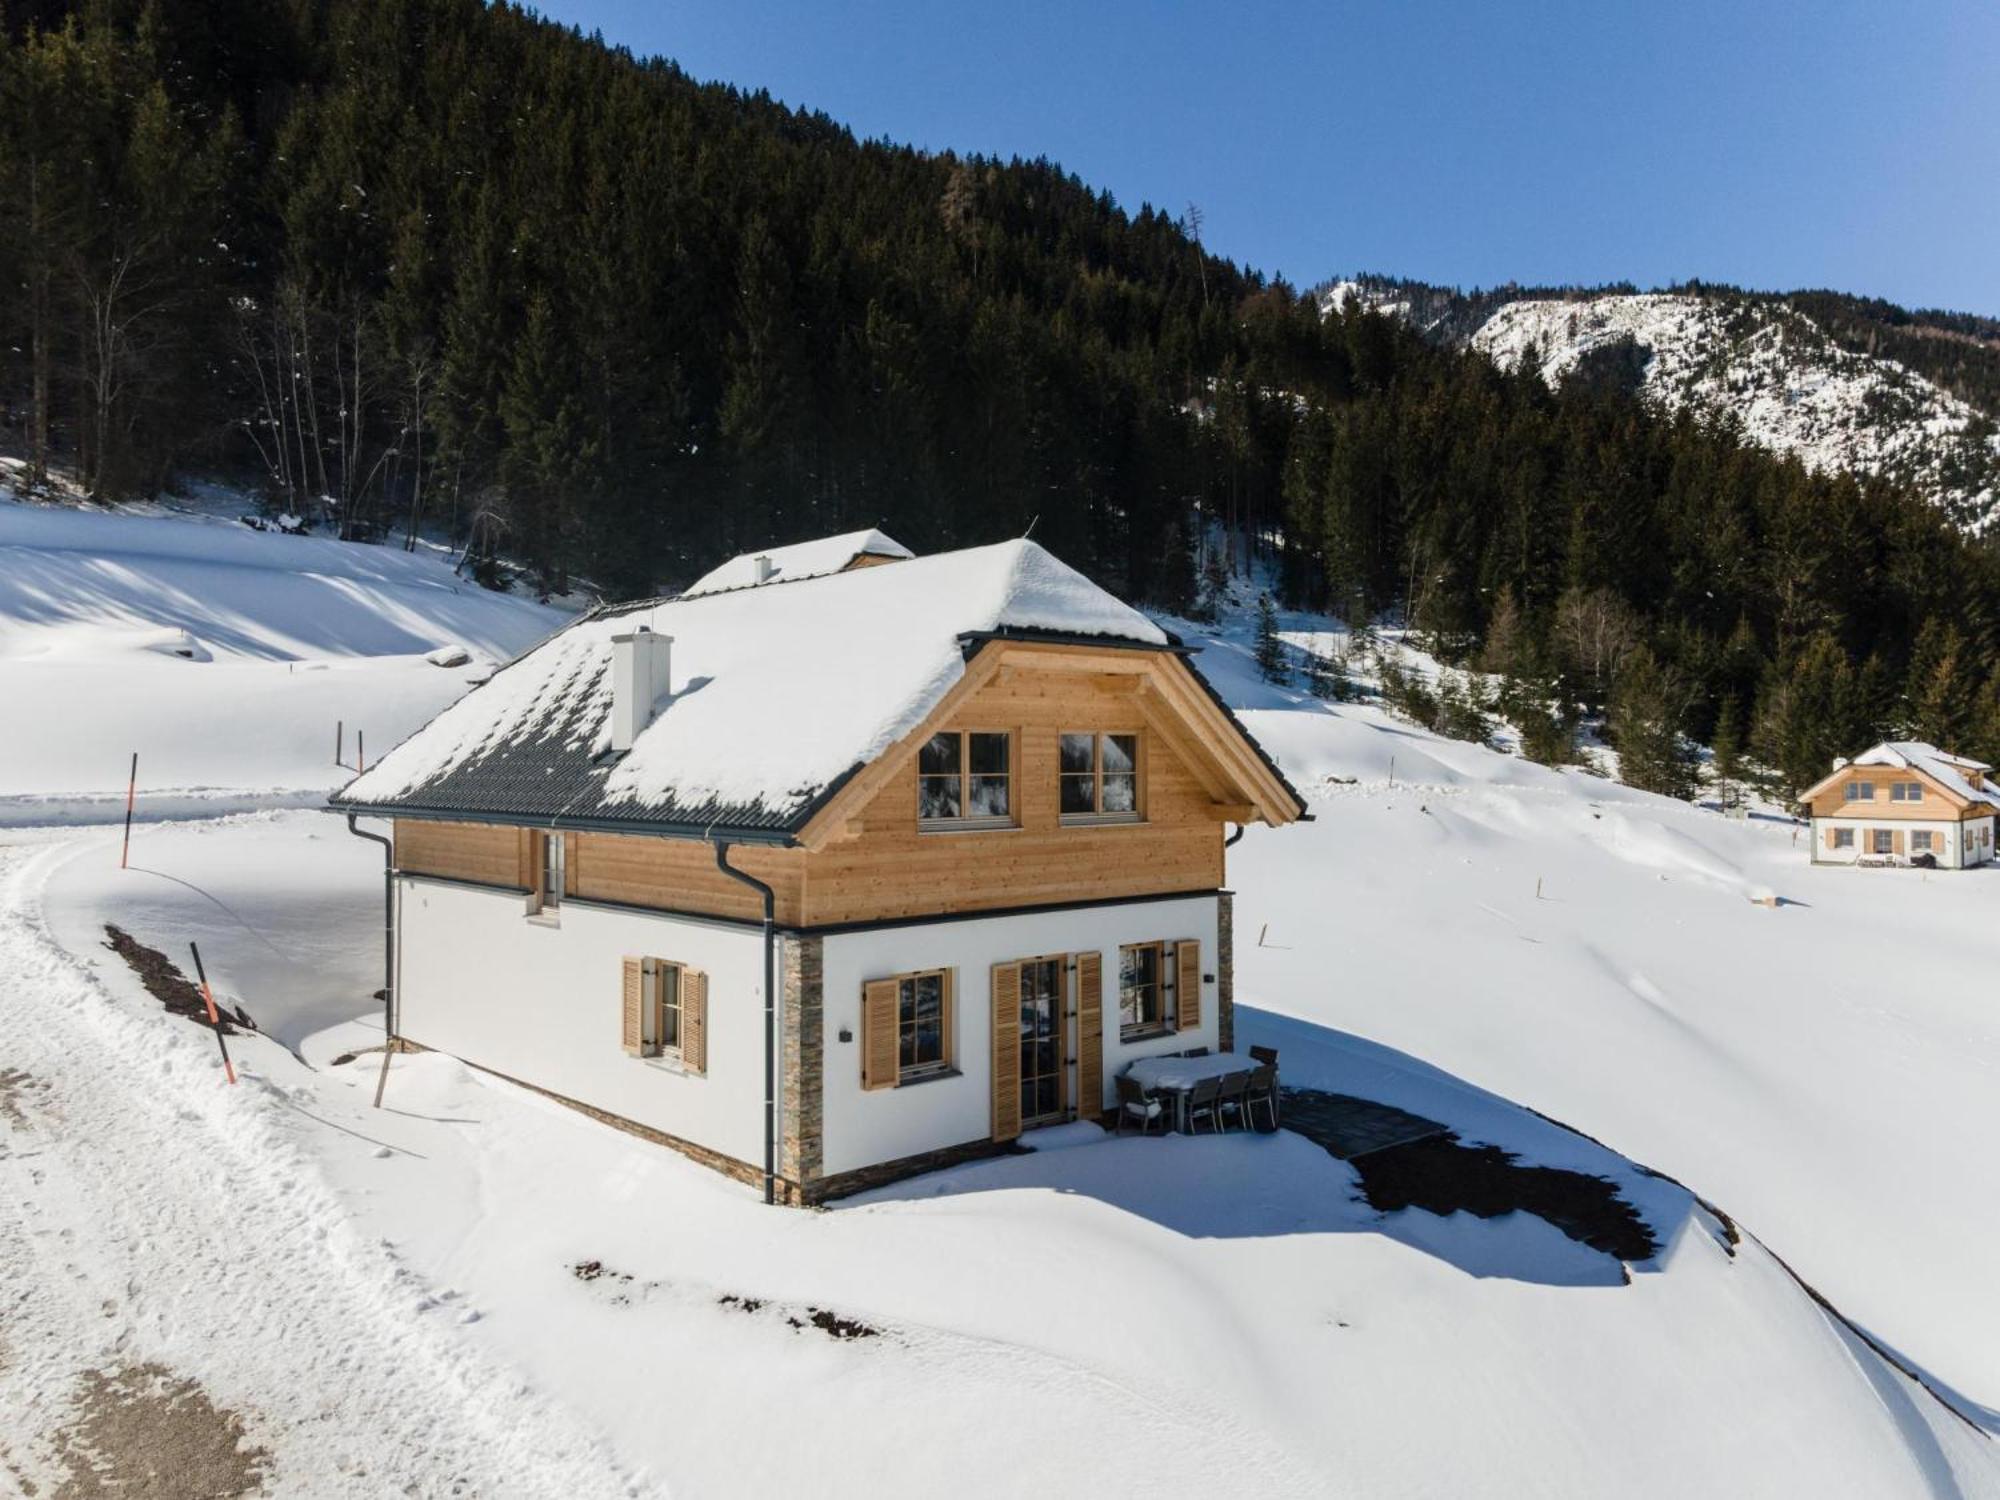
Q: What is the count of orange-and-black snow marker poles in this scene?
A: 3